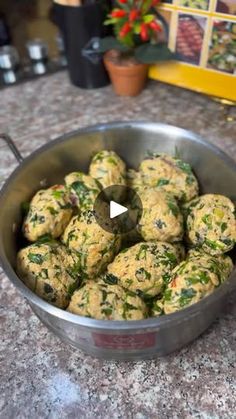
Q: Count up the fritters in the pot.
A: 11